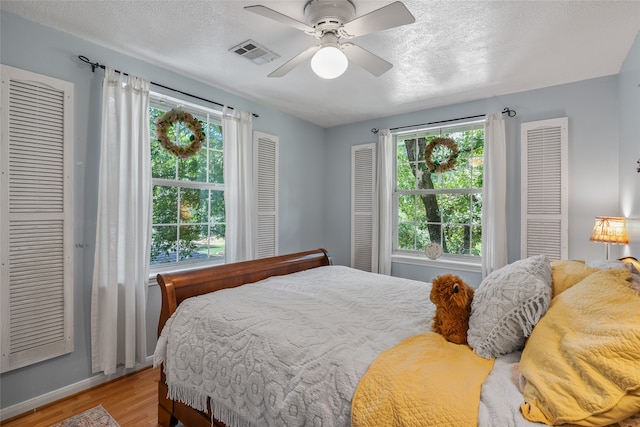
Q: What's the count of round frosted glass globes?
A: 1